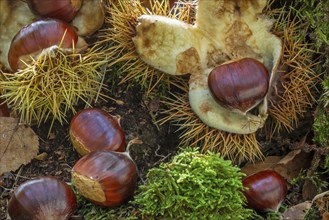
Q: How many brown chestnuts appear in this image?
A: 7